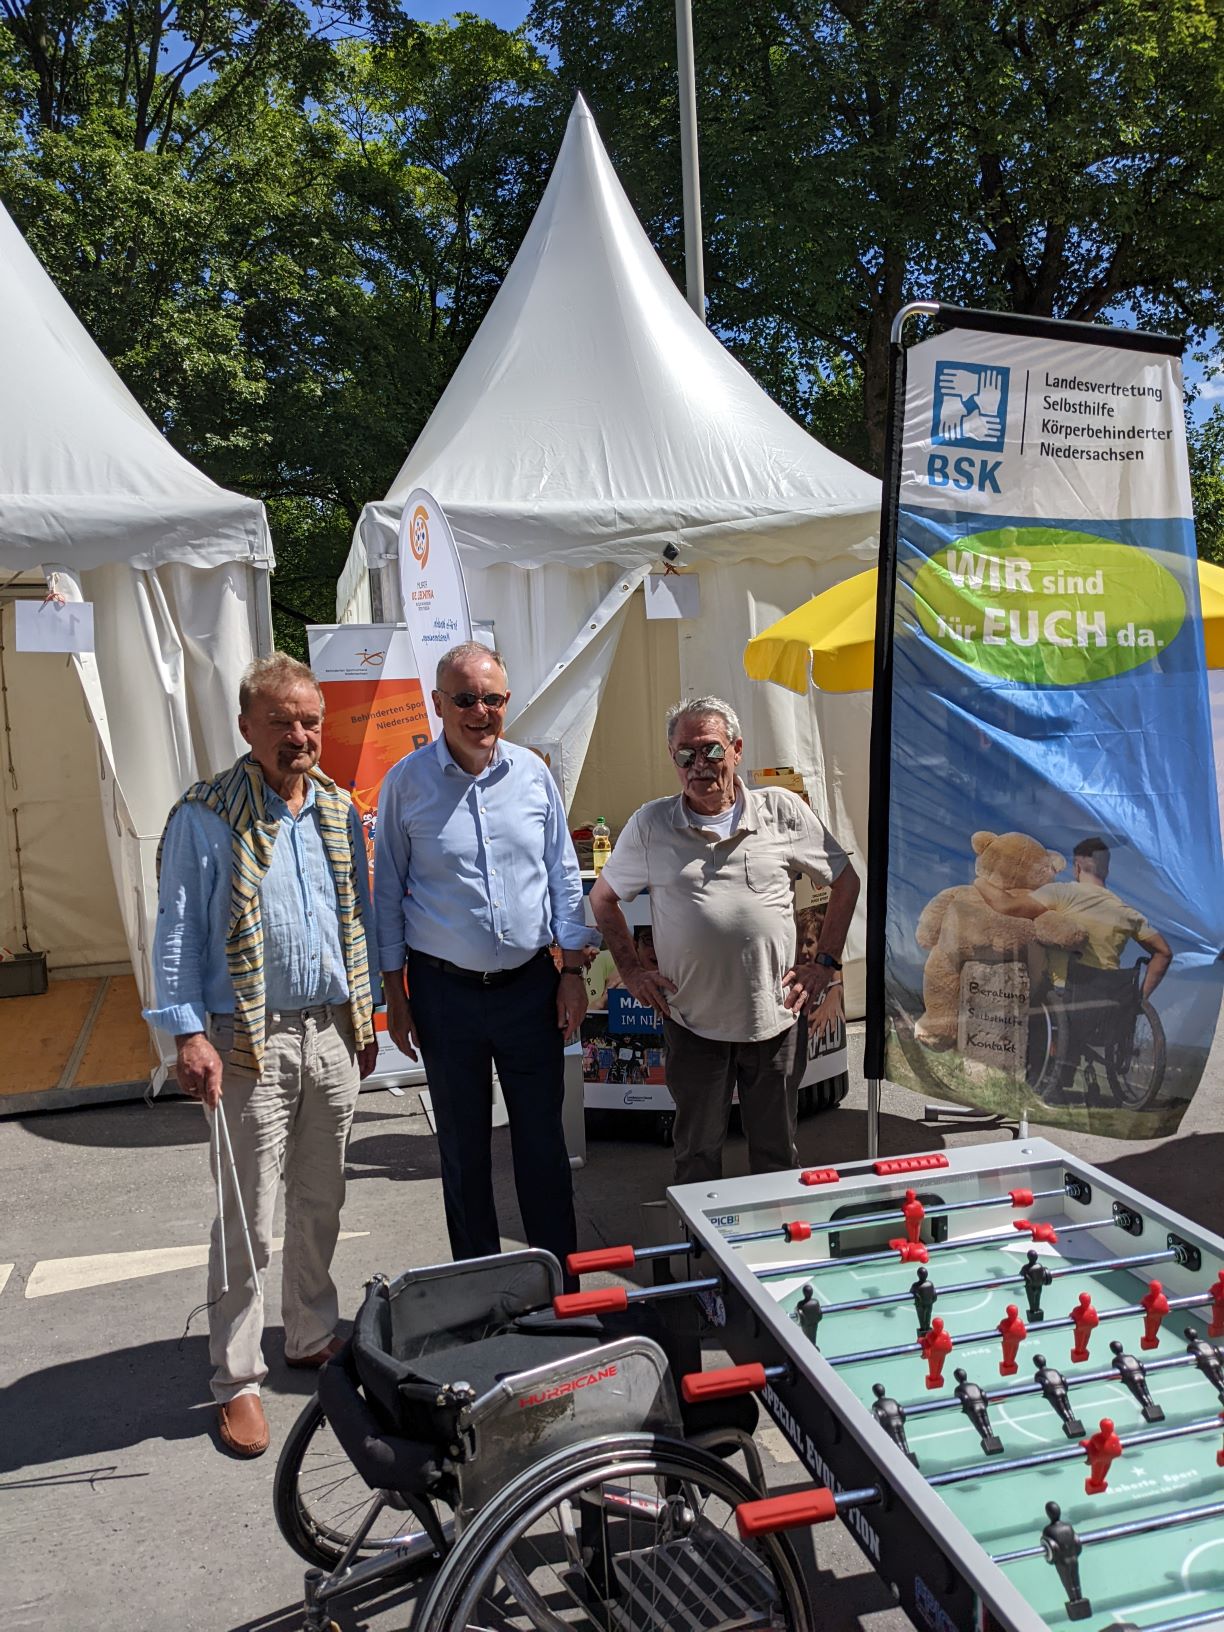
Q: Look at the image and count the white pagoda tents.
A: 2